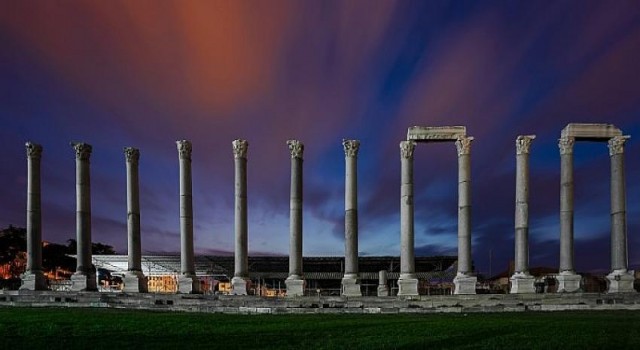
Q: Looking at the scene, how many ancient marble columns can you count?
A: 12